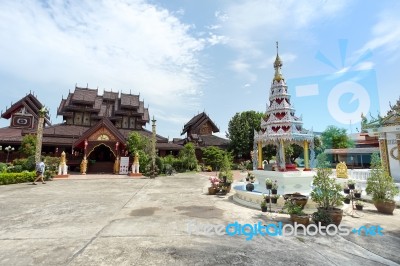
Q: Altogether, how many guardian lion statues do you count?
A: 2